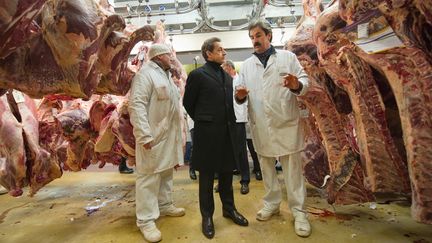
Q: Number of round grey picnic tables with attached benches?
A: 0